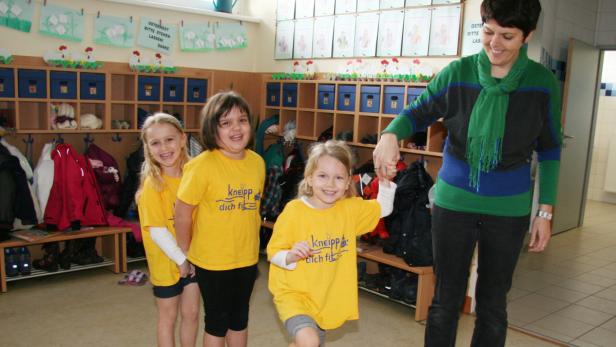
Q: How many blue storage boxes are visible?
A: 14